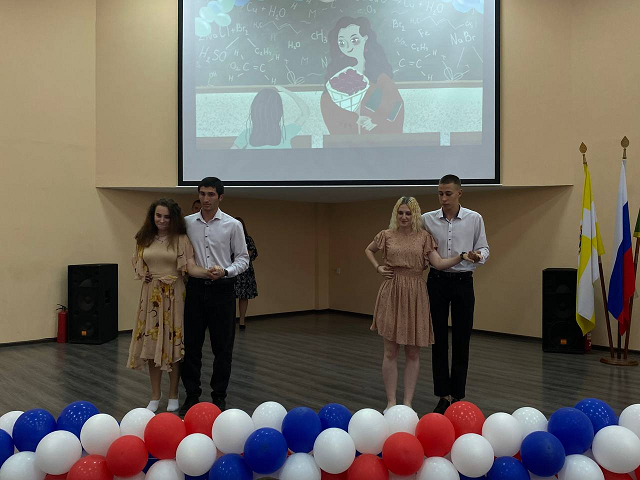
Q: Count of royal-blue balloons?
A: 11